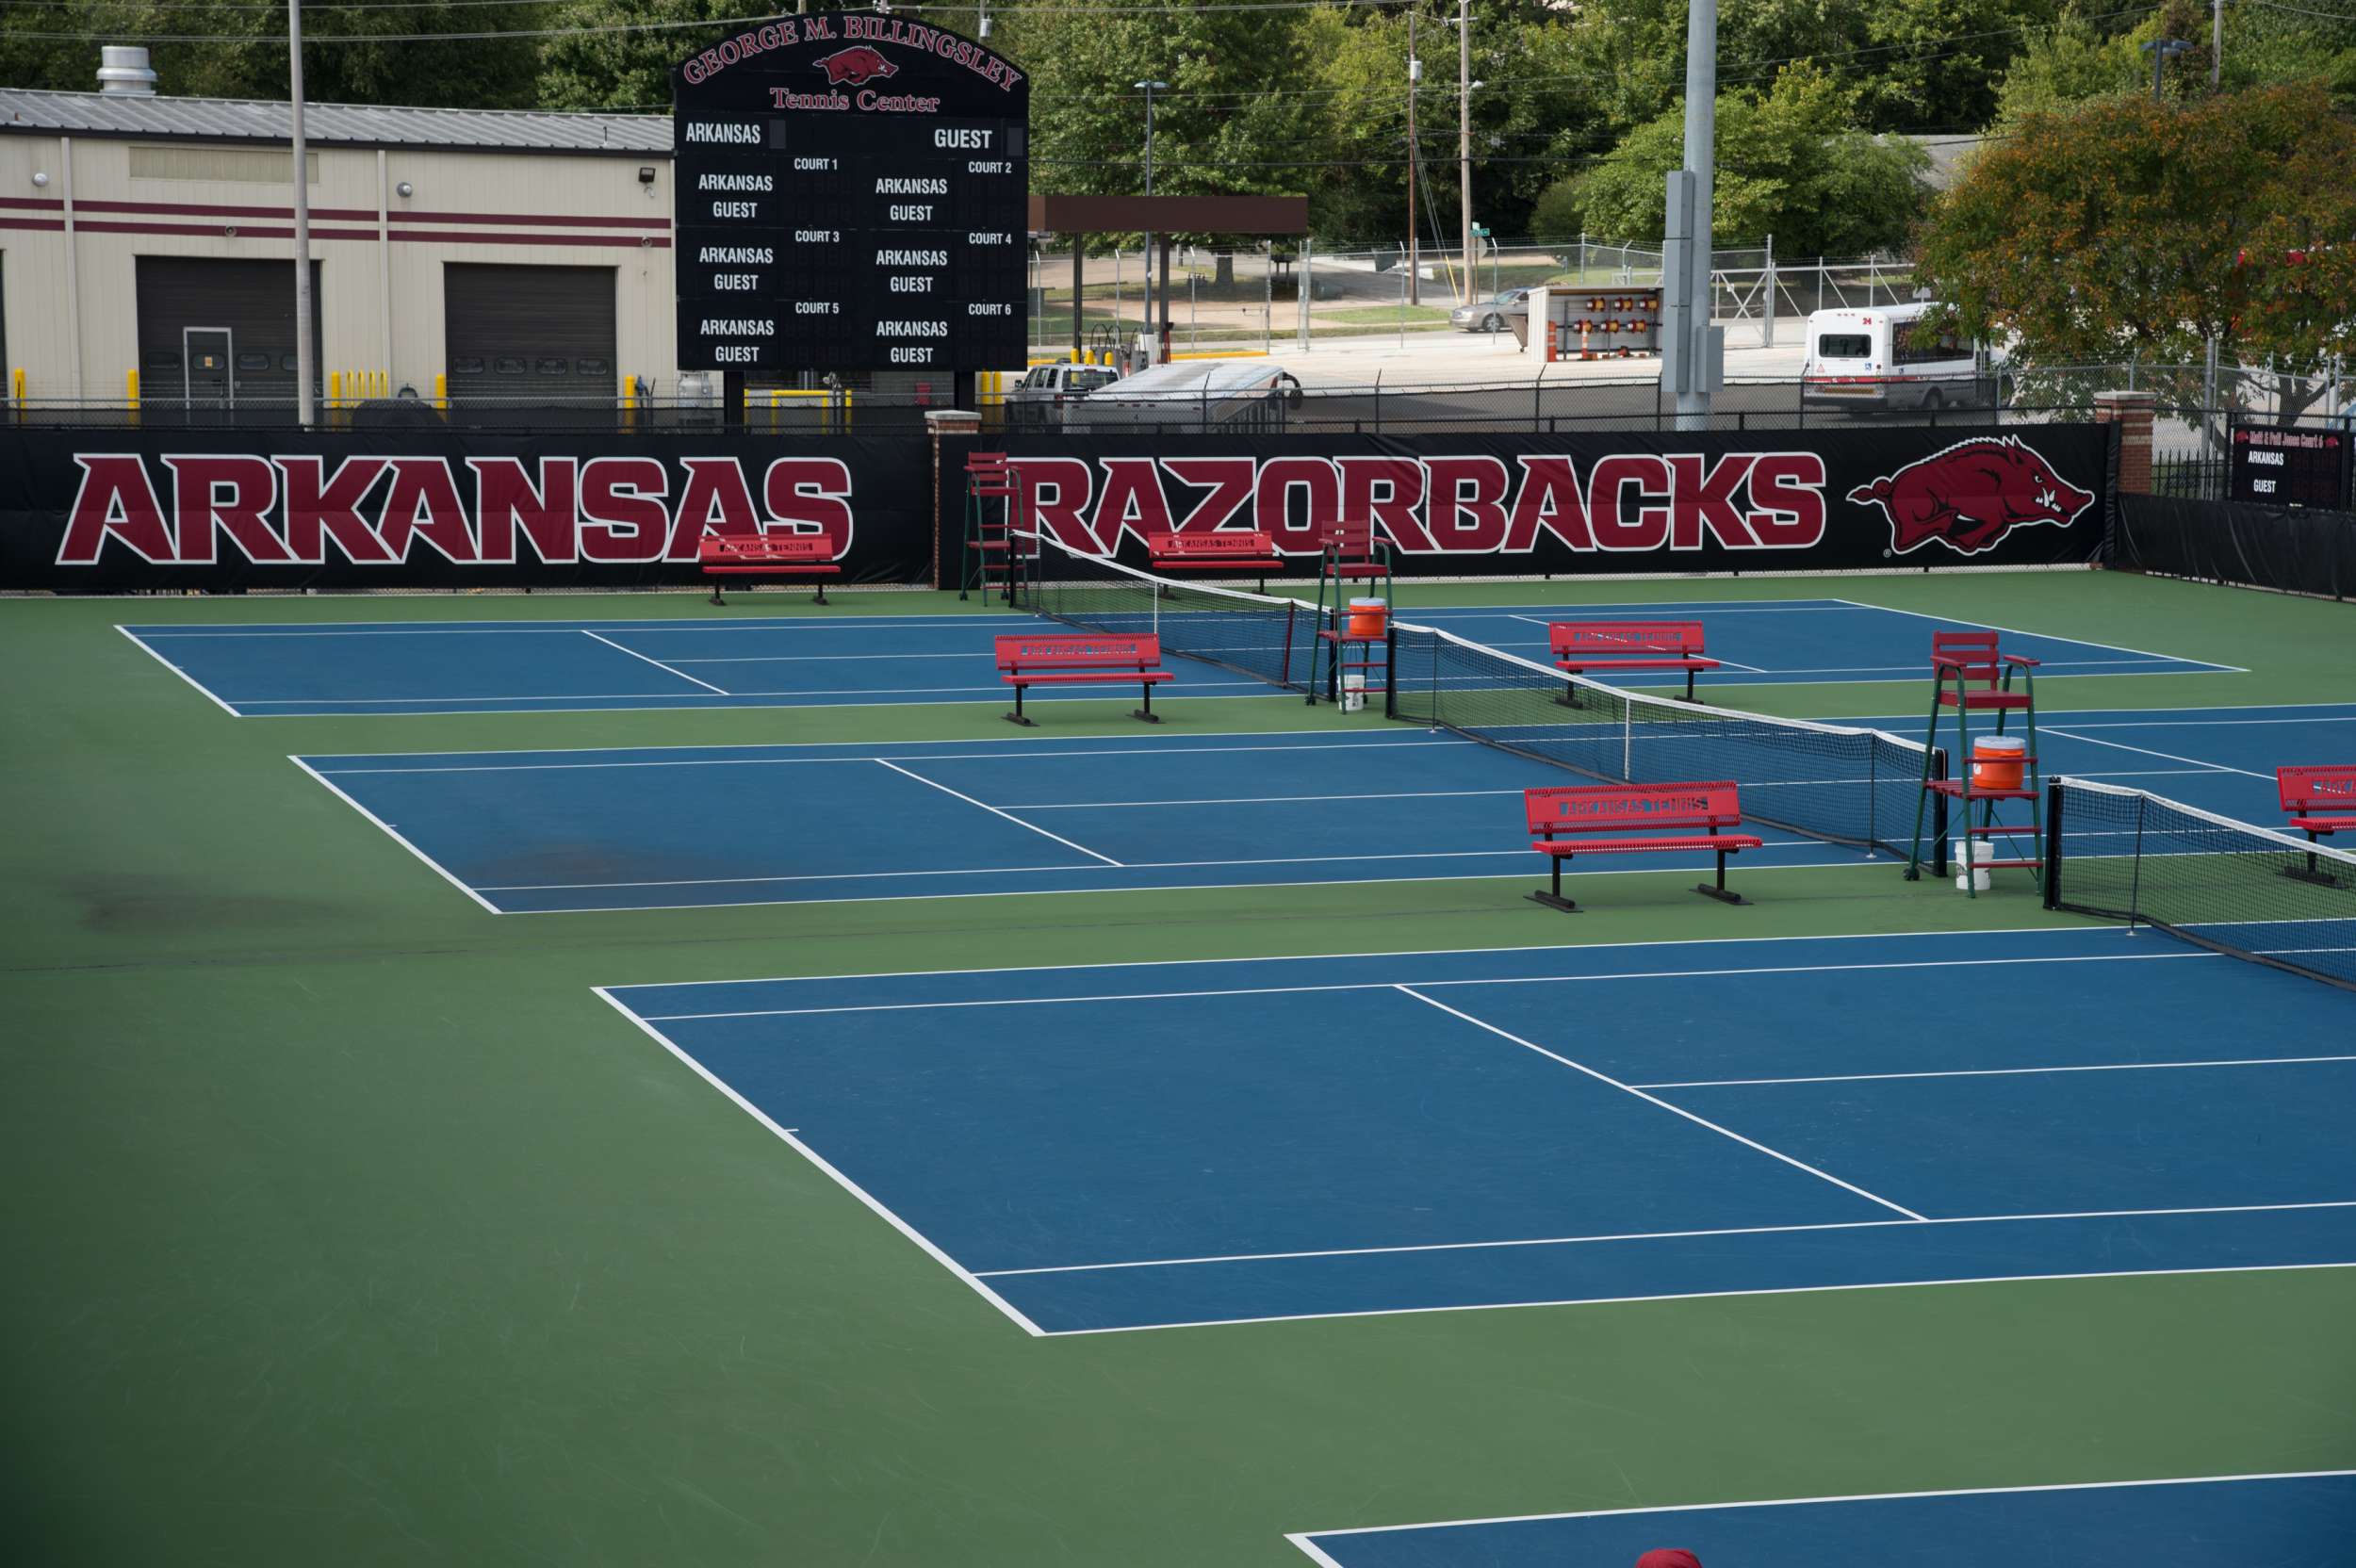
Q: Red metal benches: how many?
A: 6